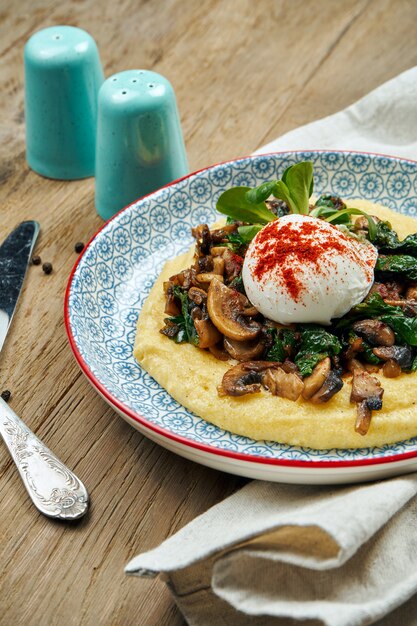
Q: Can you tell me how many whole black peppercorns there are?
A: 4